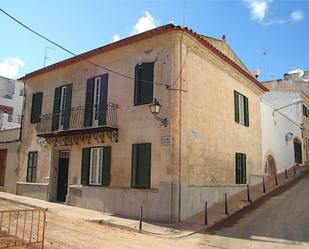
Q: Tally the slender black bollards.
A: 8